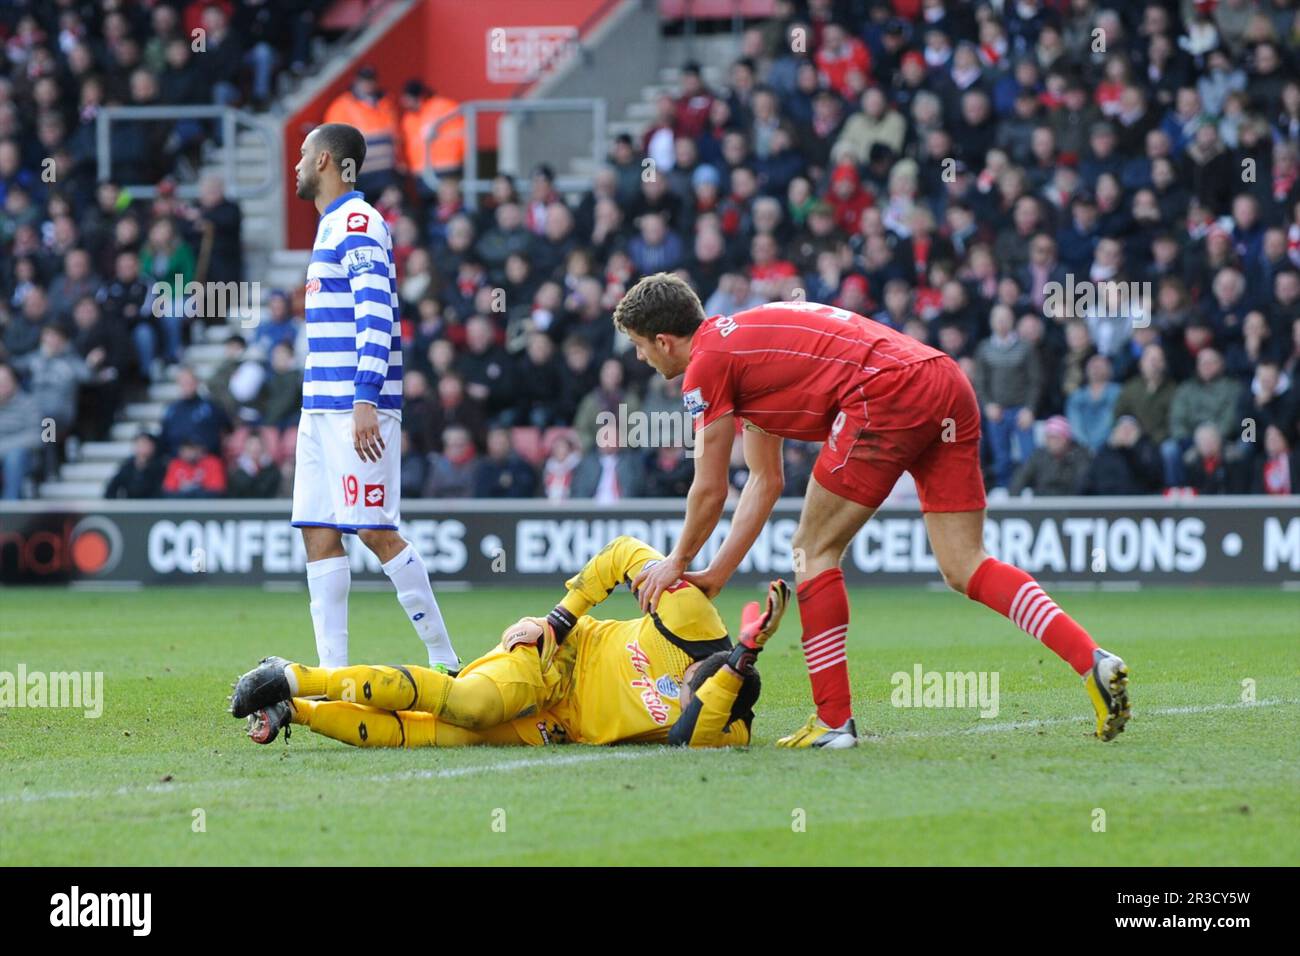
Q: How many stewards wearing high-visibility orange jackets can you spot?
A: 2